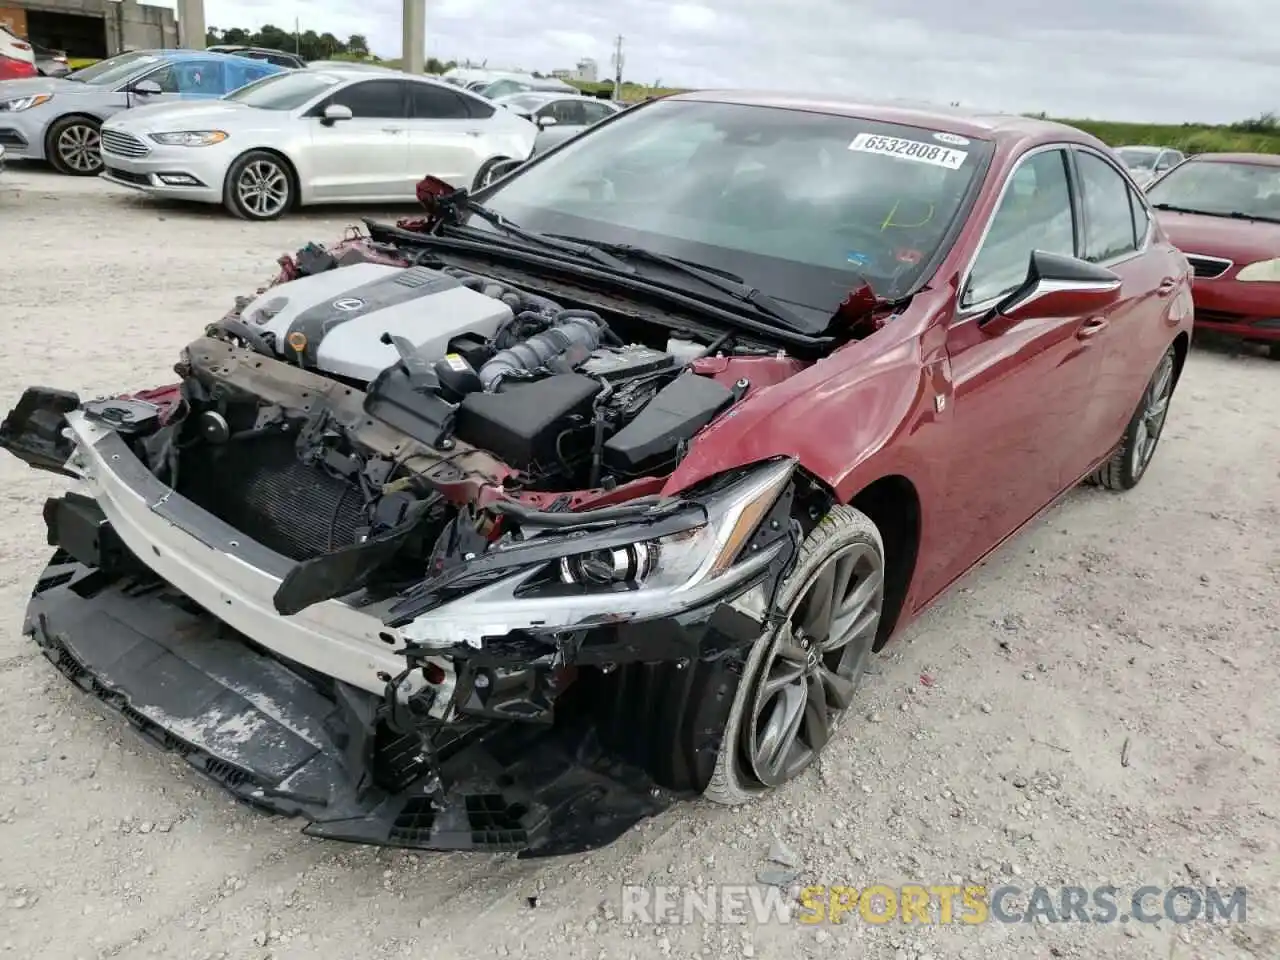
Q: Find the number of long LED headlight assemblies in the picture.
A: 1